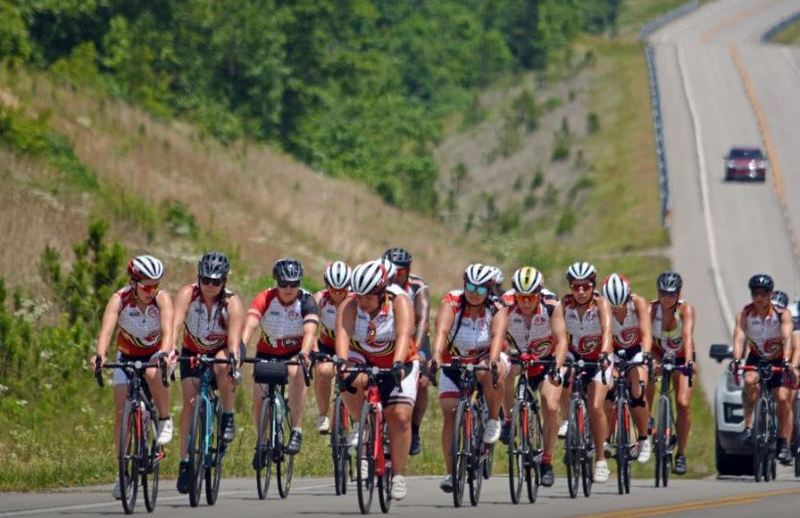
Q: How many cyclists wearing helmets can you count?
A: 15